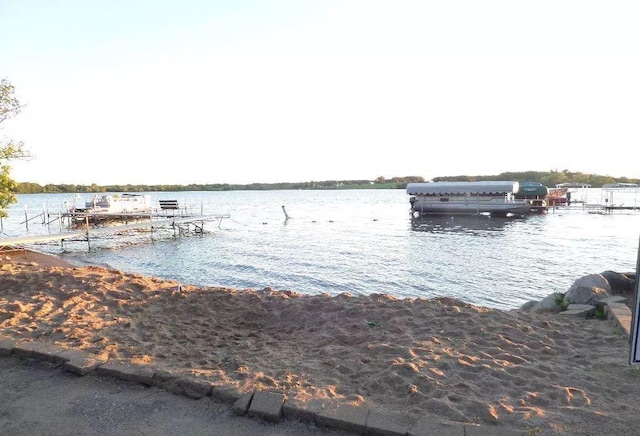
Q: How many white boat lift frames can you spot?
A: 2